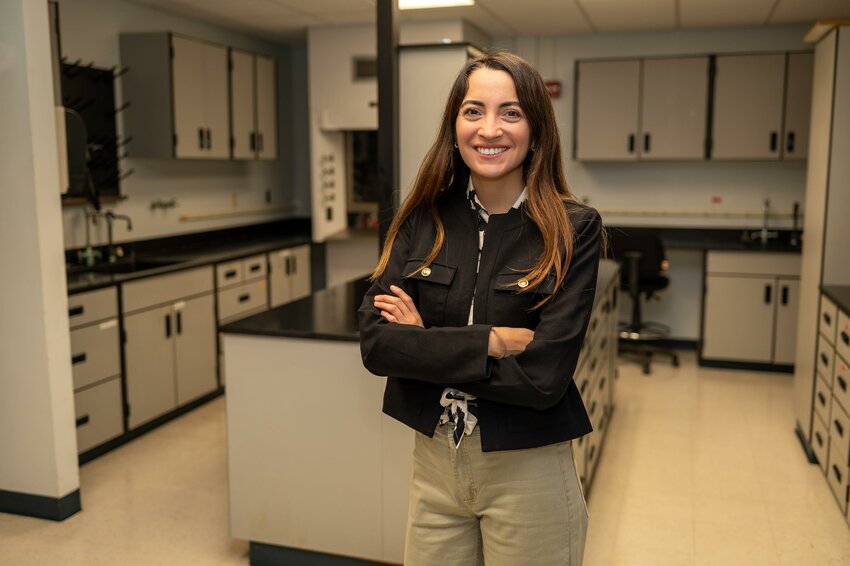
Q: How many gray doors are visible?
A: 14